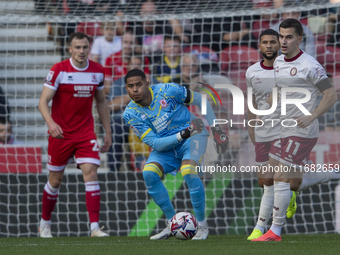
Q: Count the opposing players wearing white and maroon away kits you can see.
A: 2